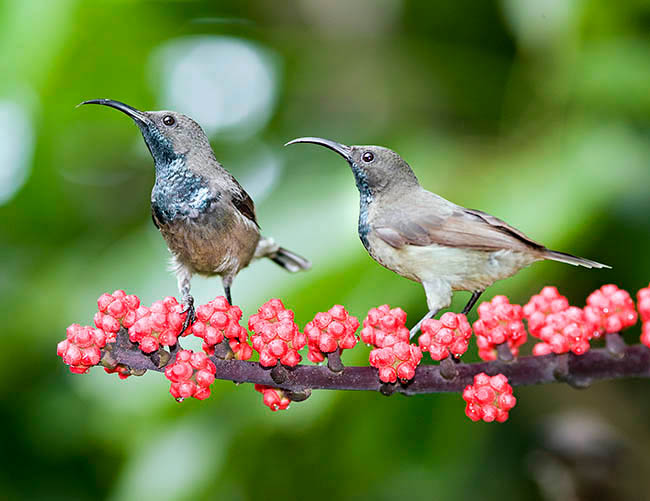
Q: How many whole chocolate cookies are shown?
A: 0